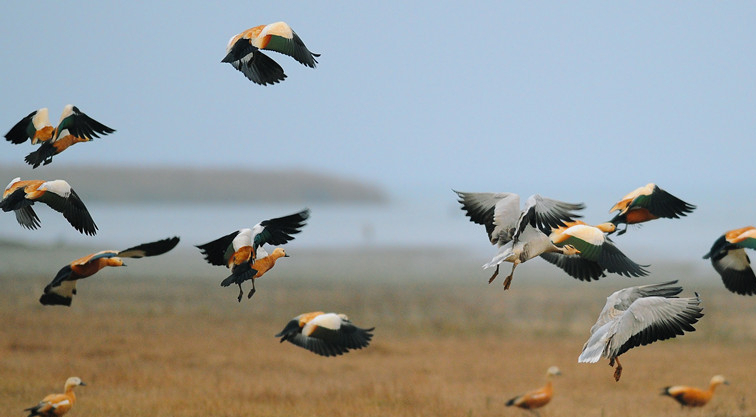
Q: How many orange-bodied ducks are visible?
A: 12